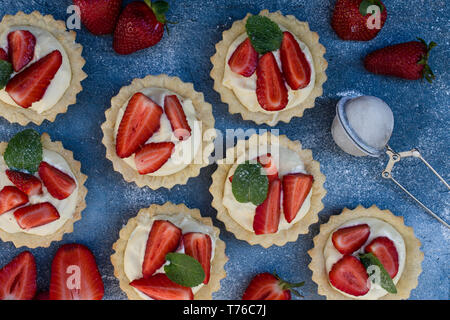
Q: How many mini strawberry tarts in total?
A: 7